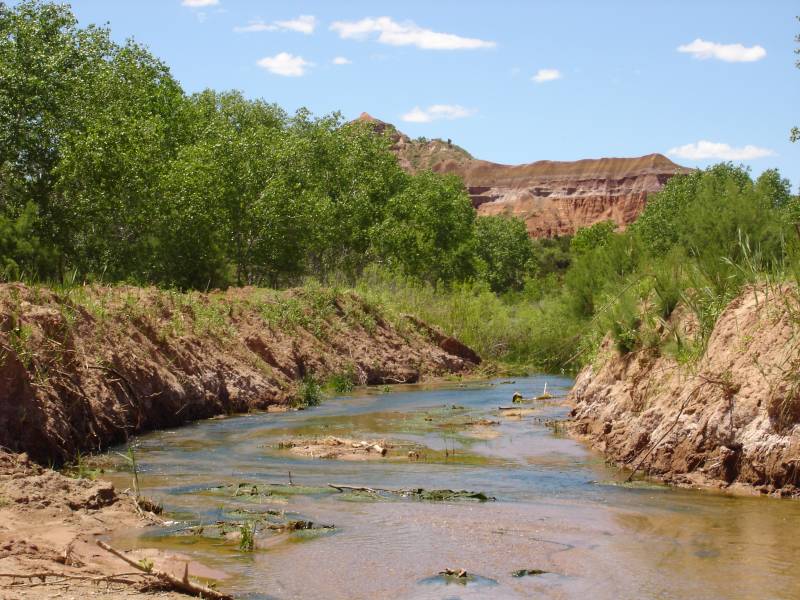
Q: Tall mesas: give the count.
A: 1